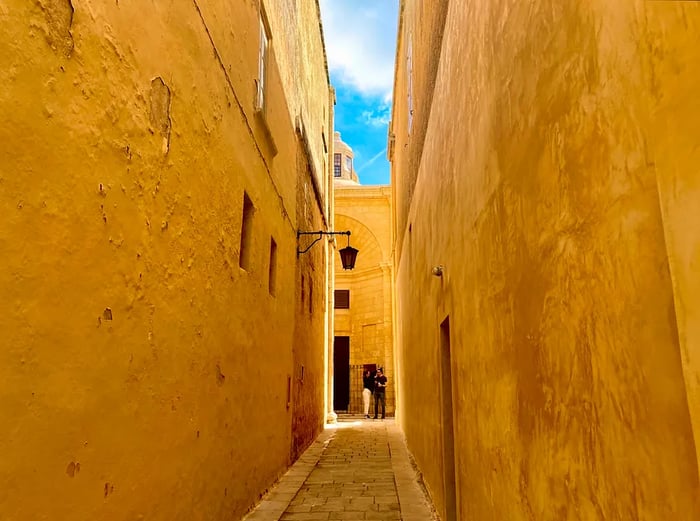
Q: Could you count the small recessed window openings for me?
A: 2